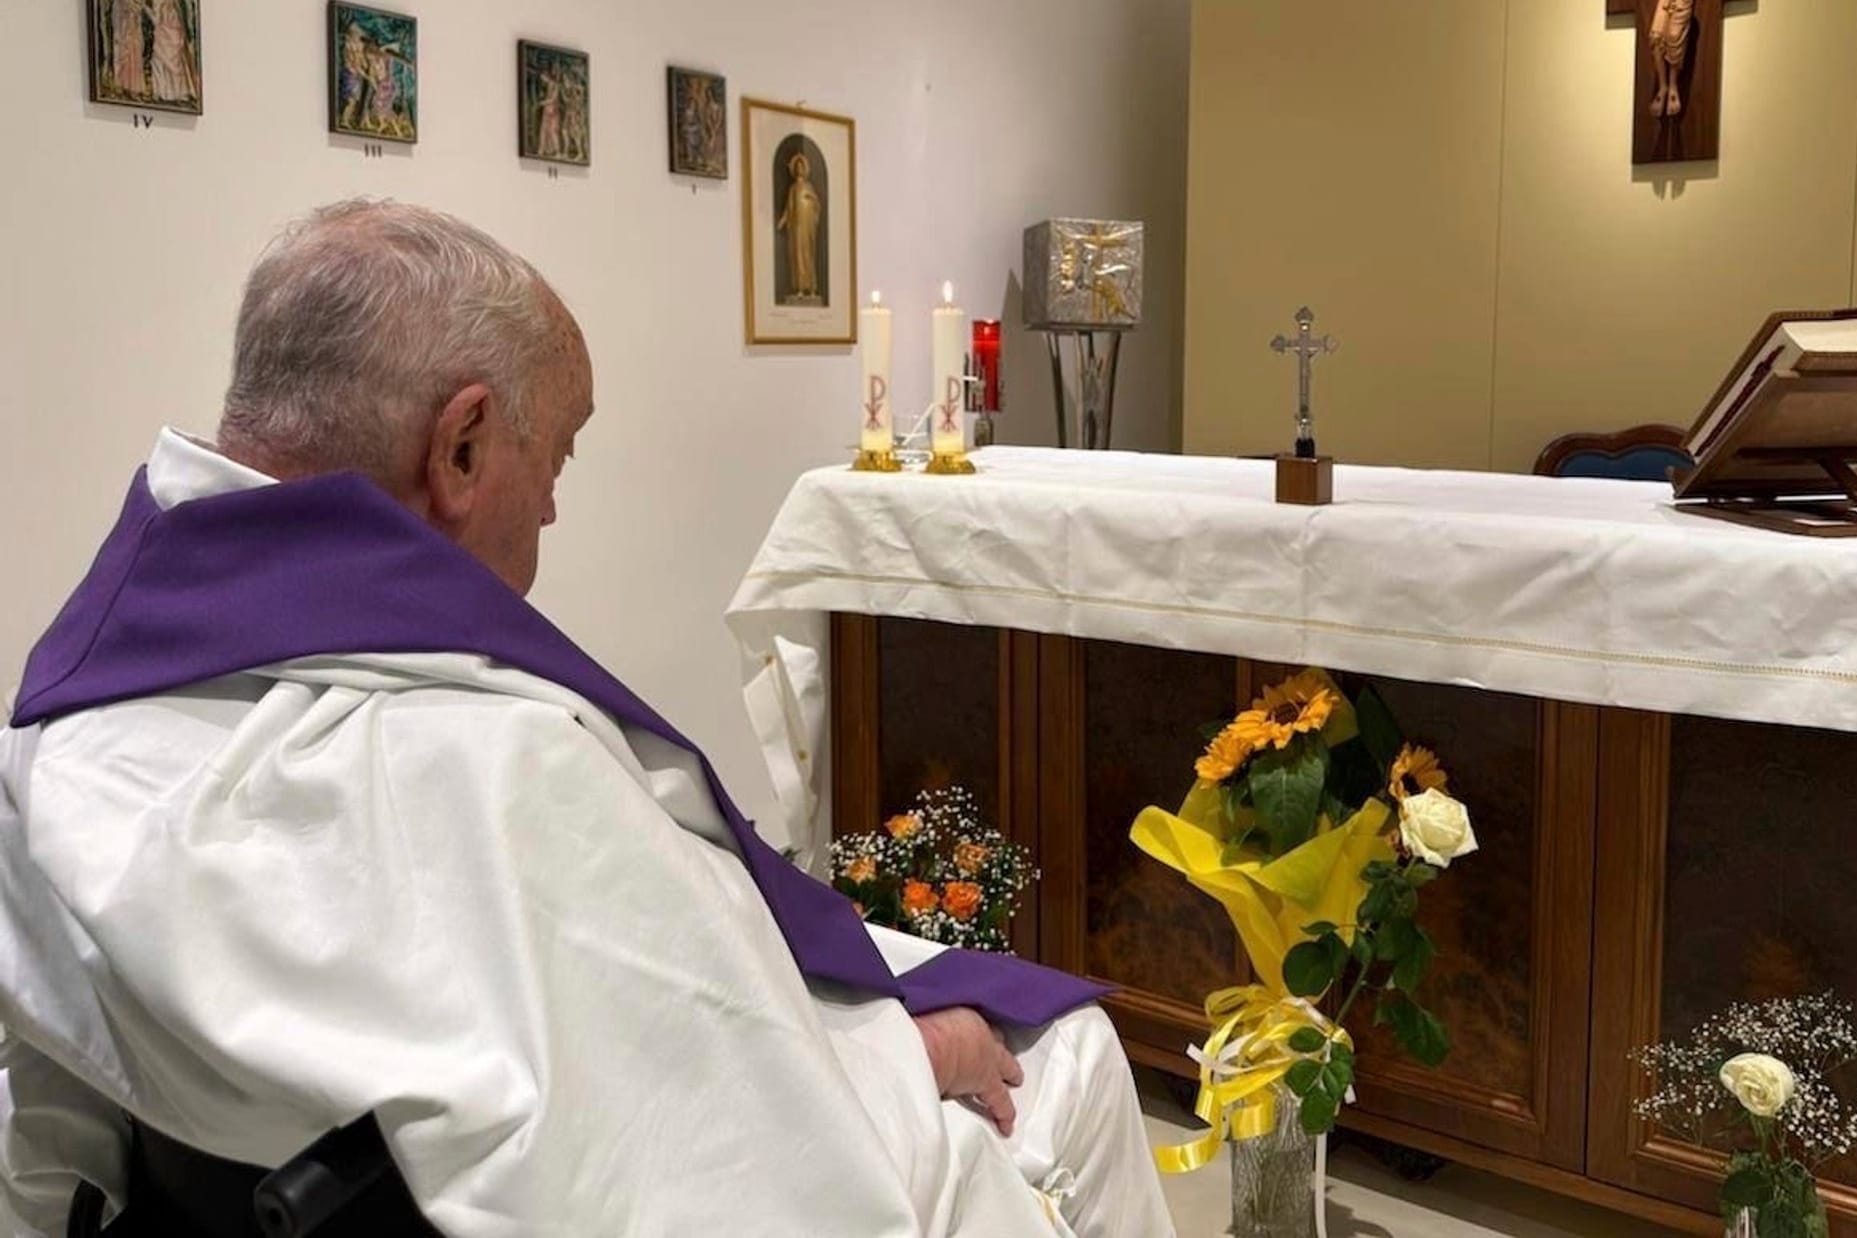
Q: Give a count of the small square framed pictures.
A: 4